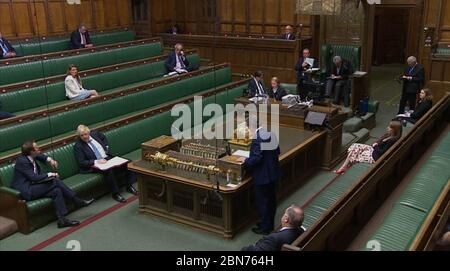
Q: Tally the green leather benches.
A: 7